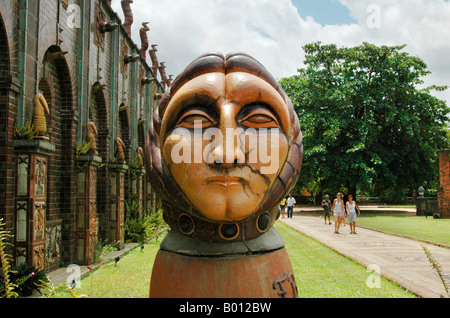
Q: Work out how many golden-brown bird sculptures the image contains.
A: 4